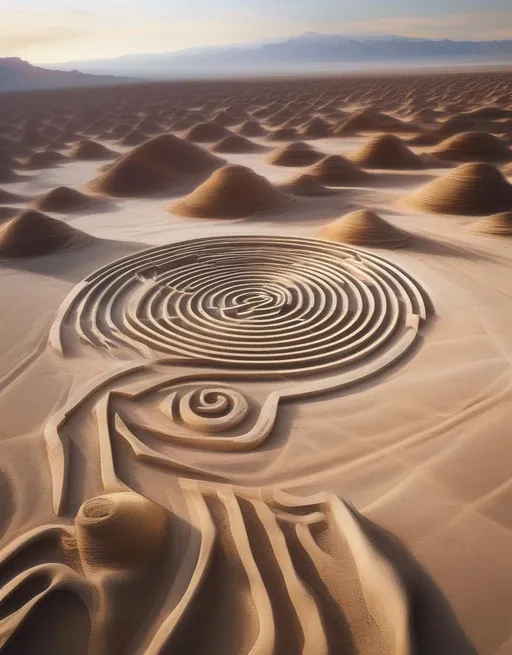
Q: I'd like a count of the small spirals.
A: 1